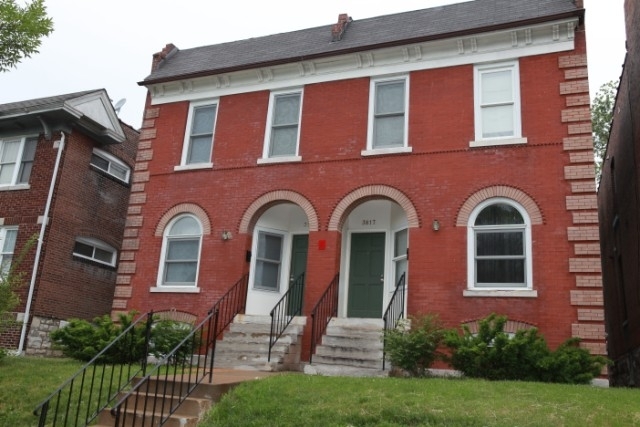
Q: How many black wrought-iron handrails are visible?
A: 6